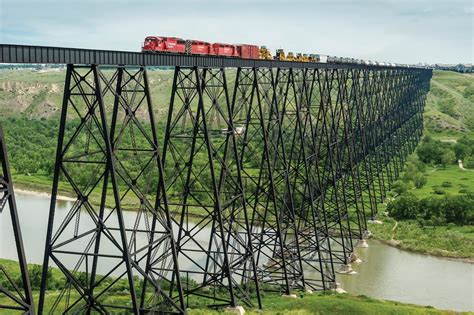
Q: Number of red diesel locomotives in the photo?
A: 3